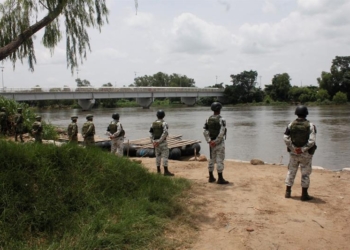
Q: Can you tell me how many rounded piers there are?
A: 3